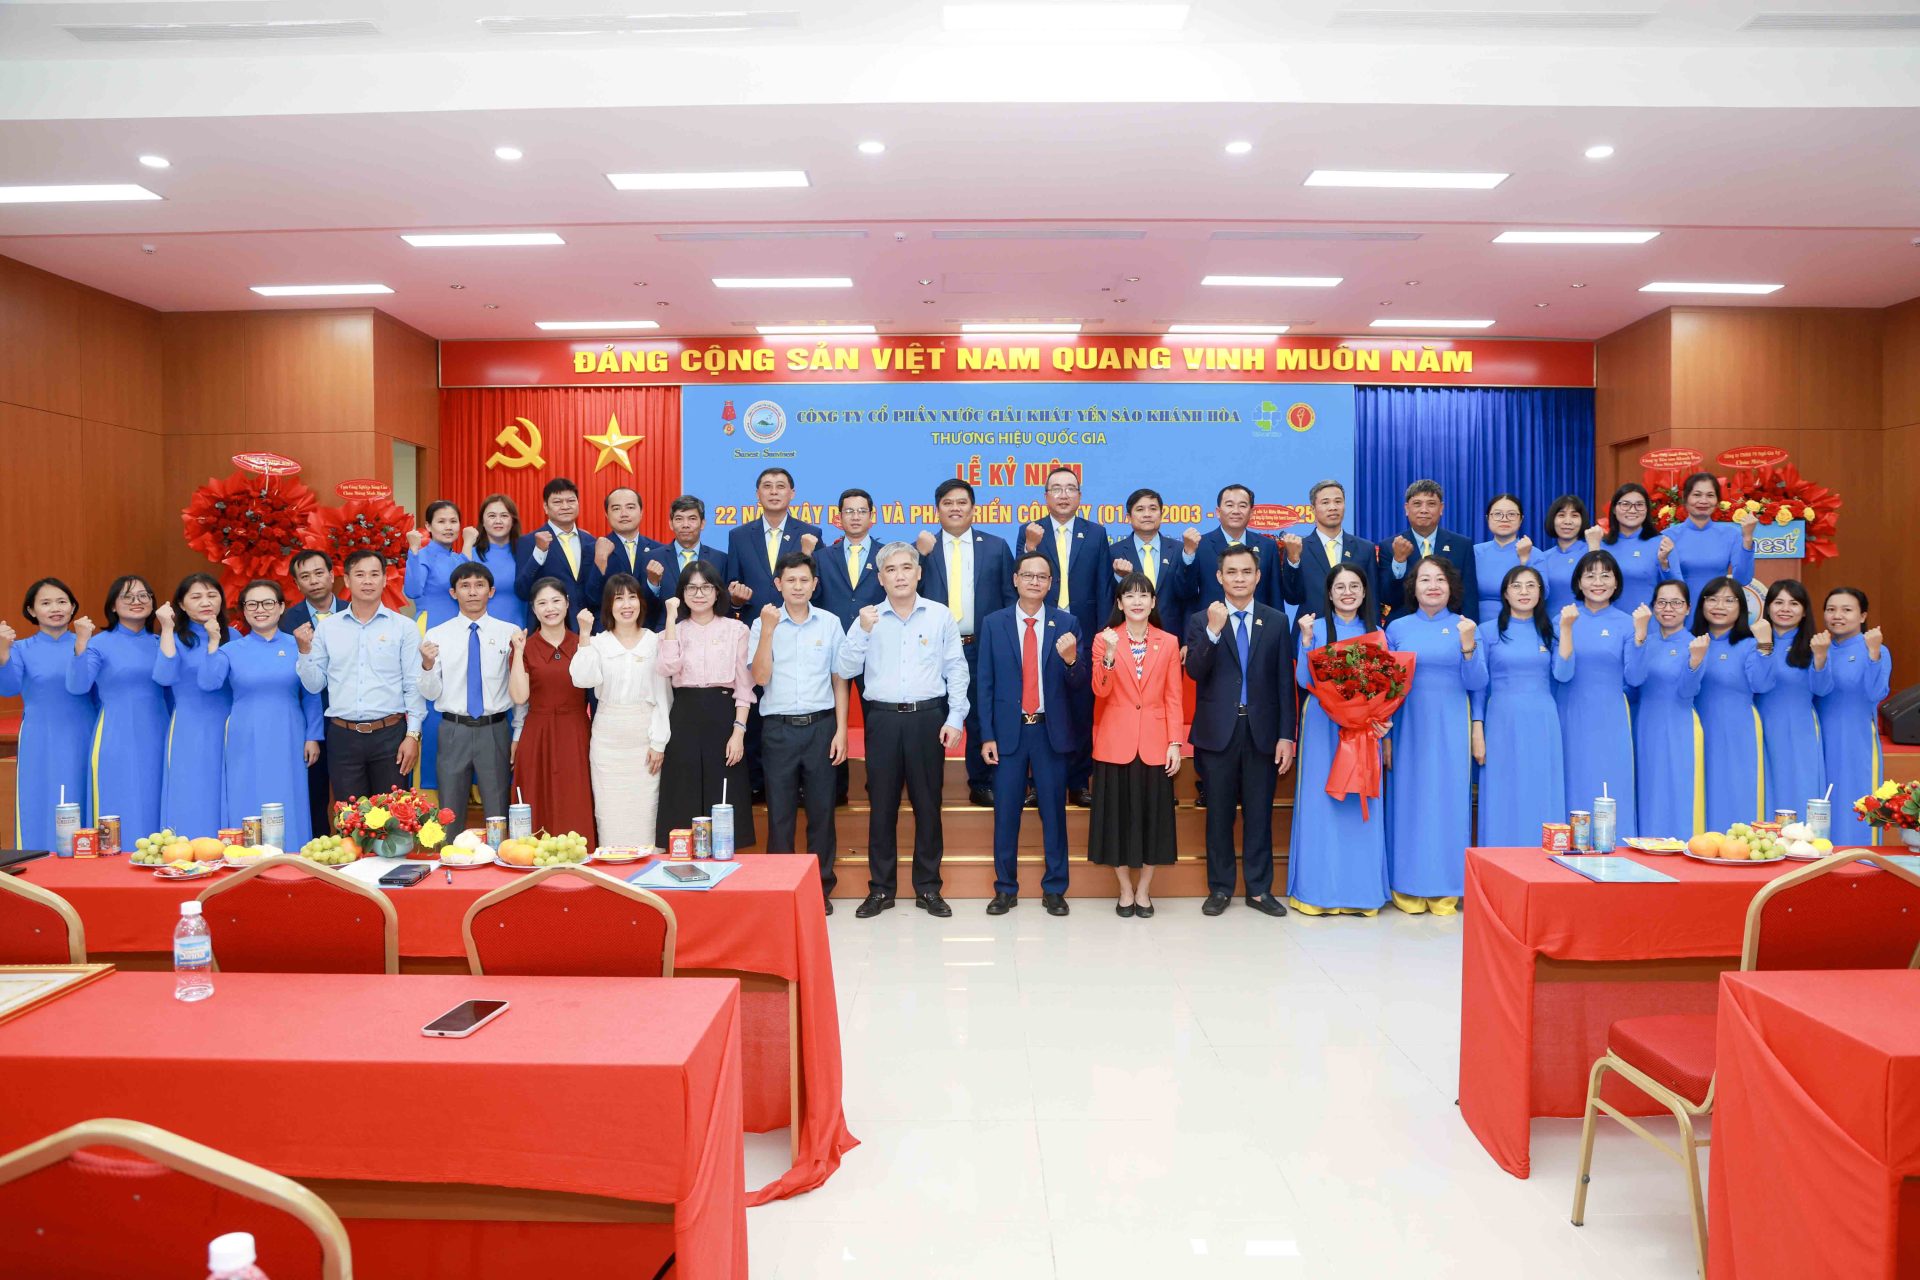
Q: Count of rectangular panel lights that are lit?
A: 15